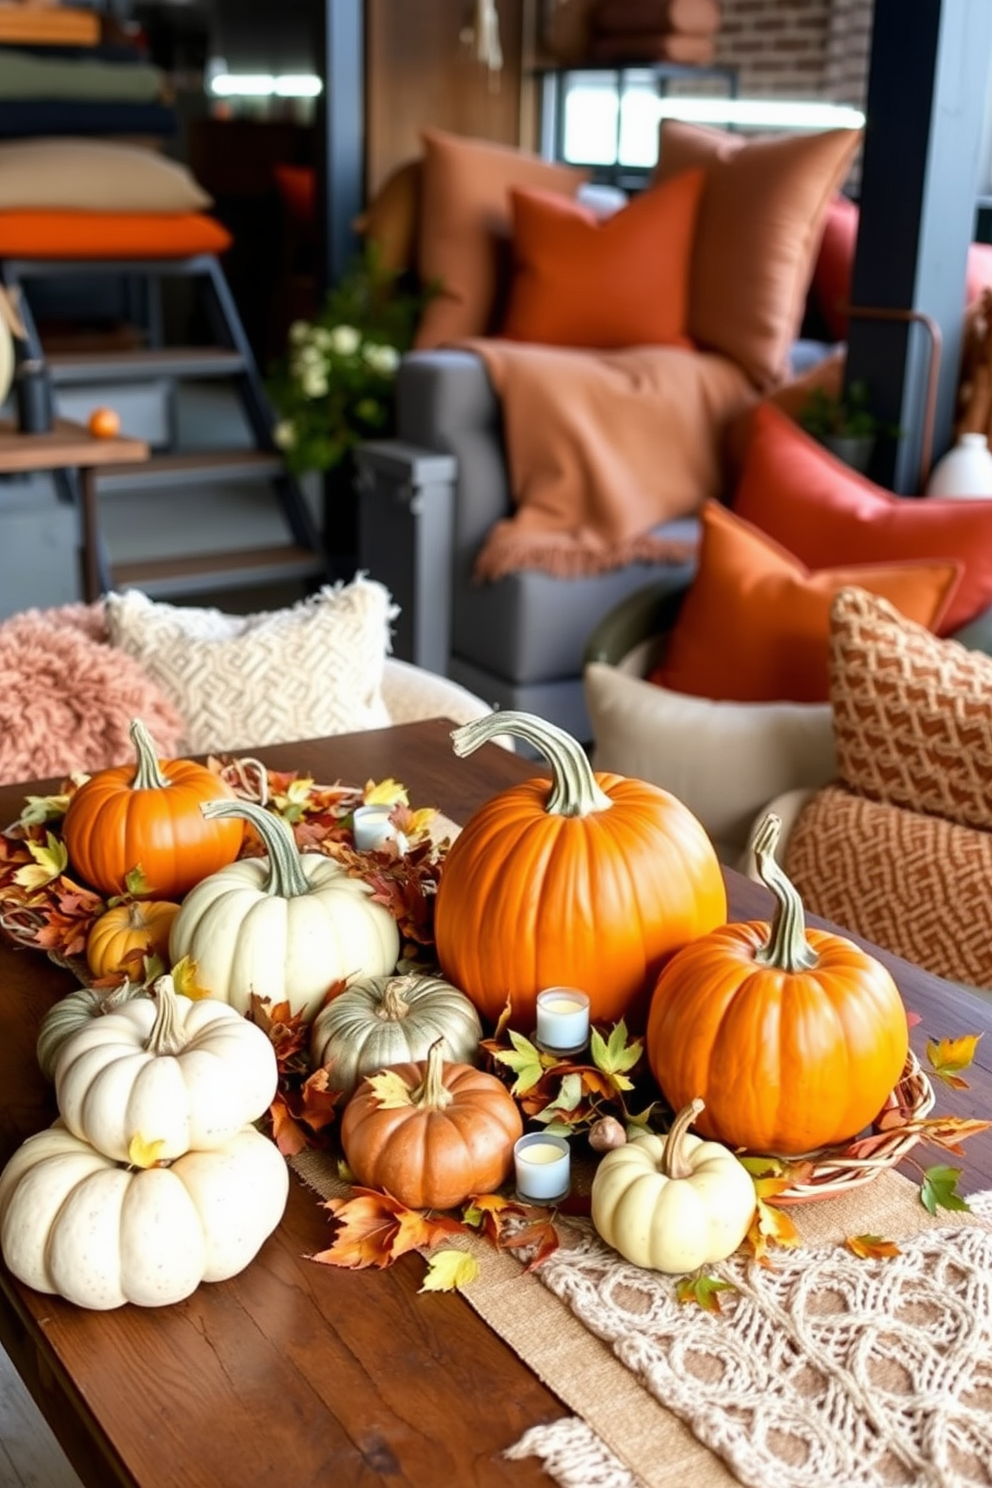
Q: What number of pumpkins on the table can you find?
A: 11